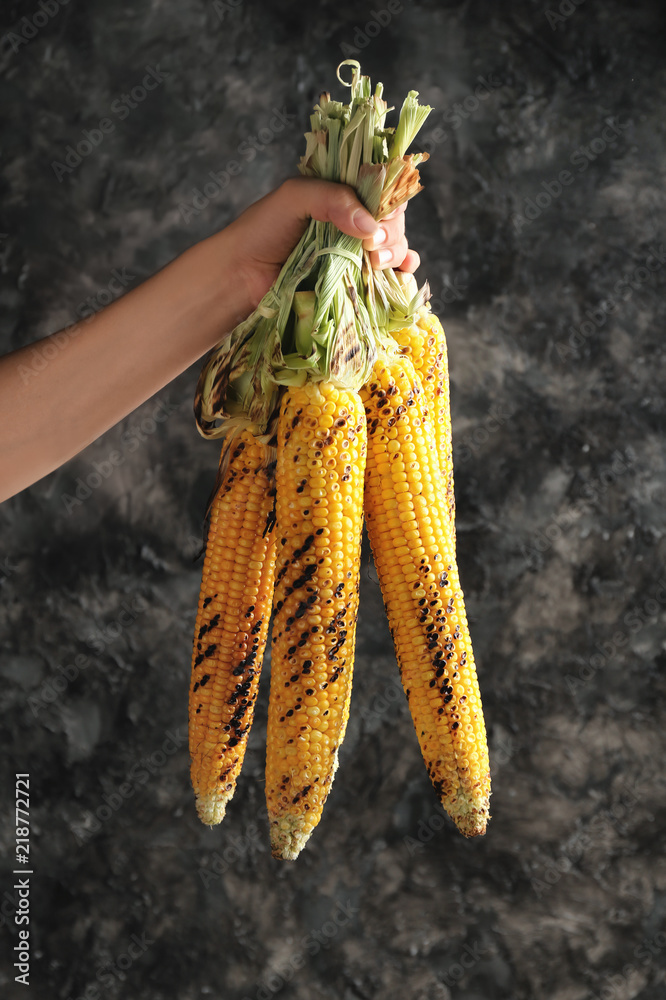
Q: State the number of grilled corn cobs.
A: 4